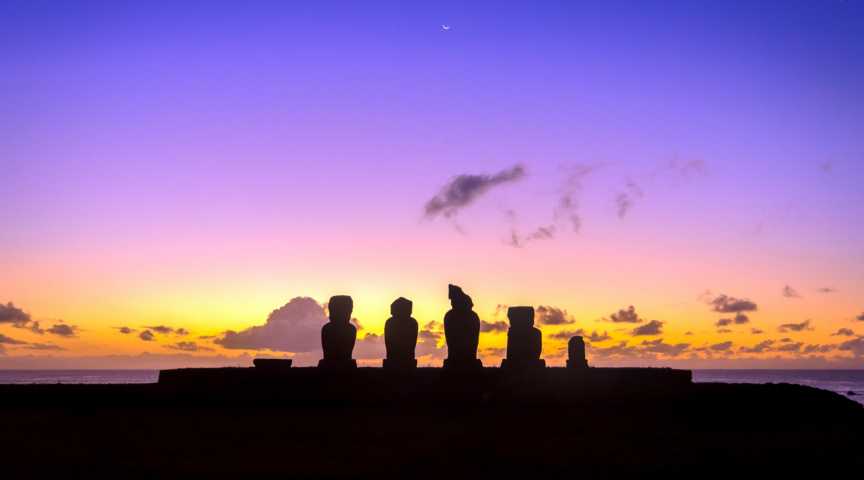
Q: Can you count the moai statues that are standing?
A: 5